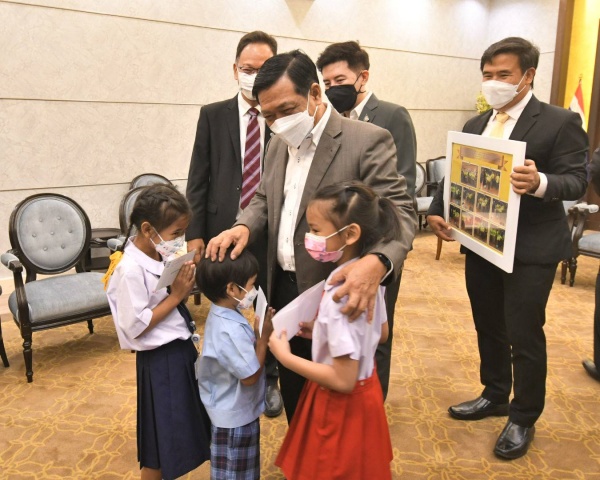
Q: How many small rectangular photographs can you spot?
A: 10